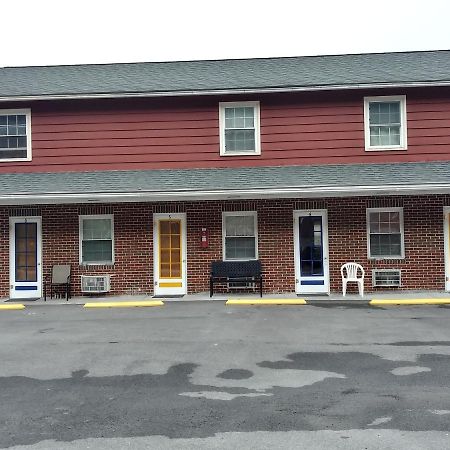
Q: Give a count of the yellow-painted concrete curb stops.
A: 4